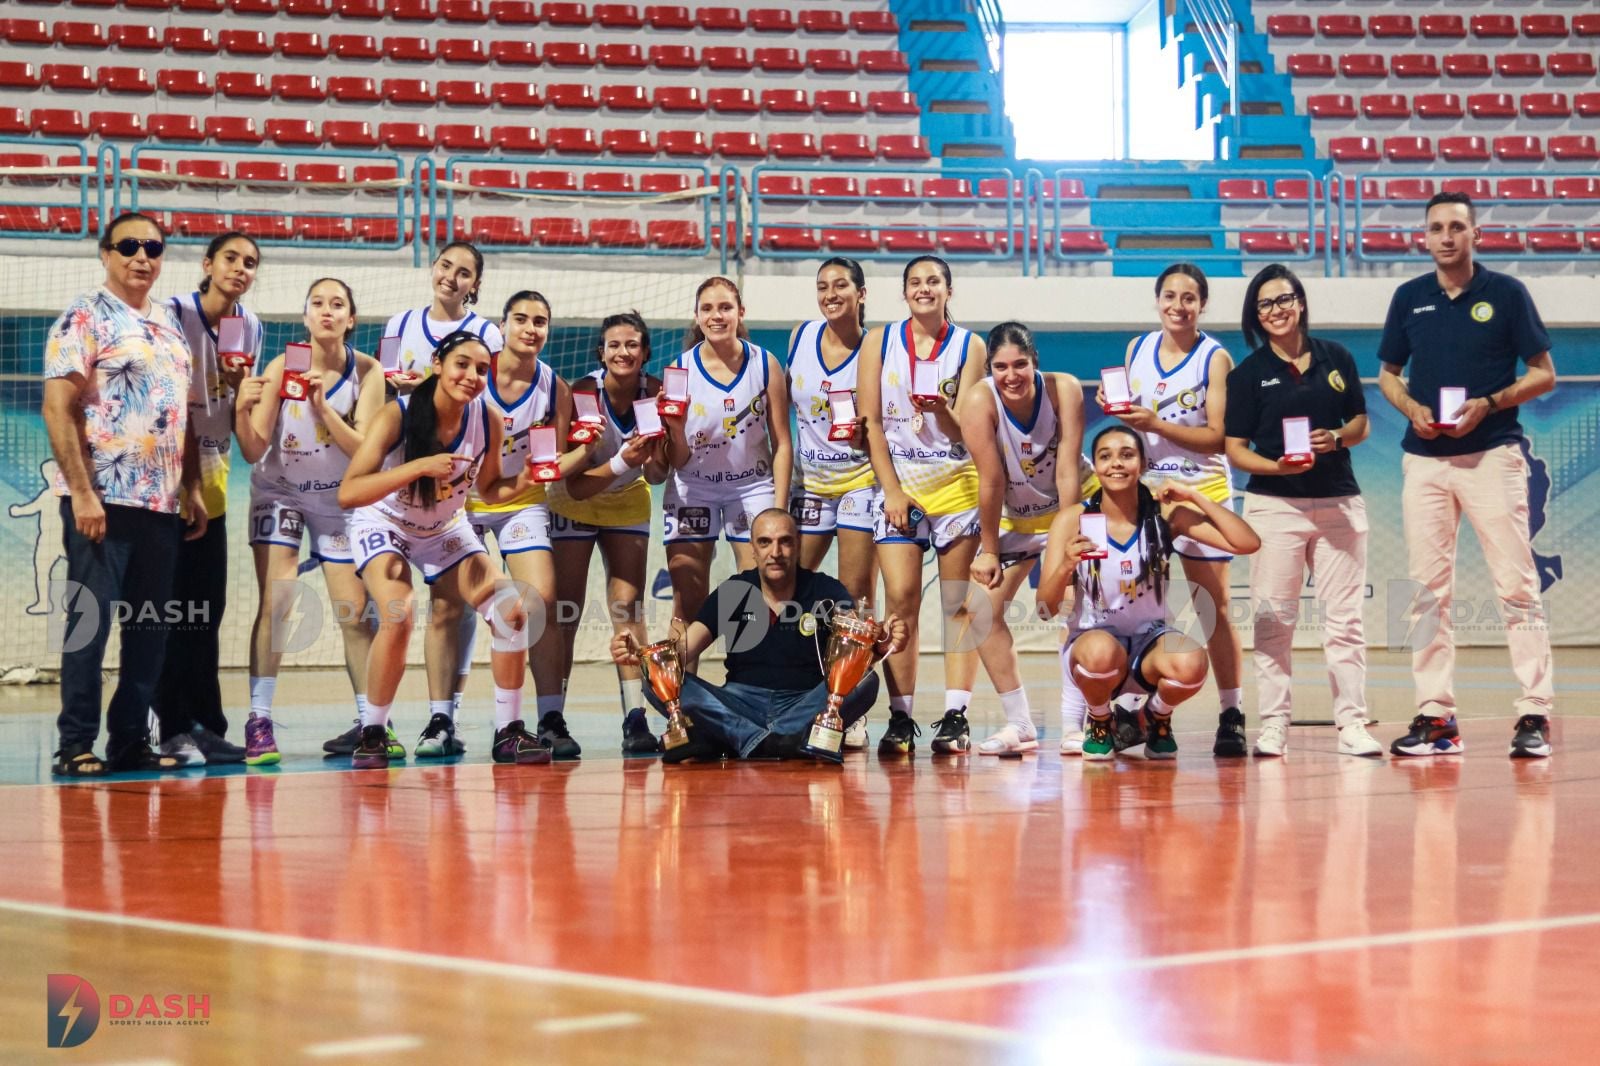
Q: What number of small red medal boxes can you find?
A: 13